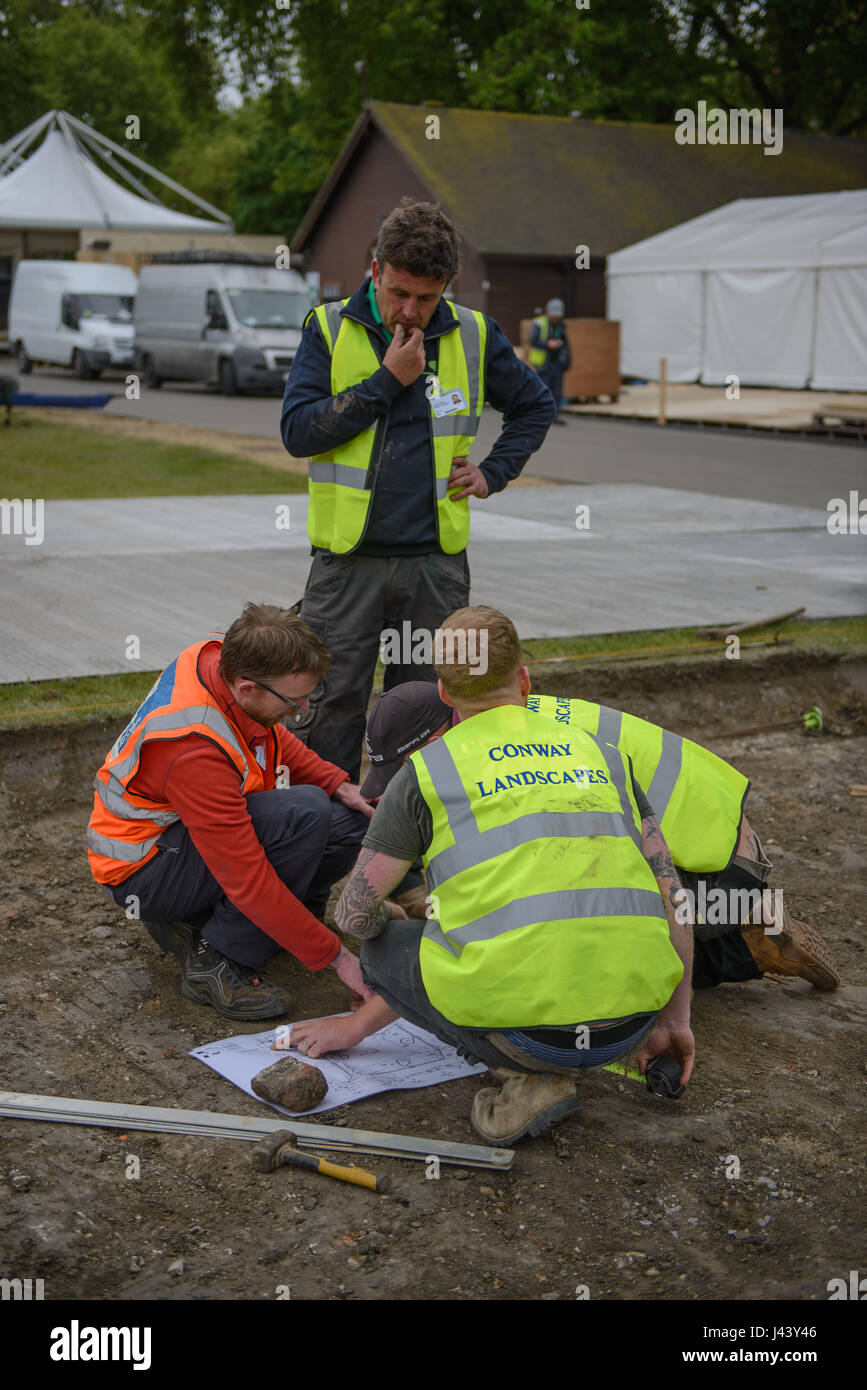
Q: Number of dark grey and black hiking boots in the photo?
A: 2